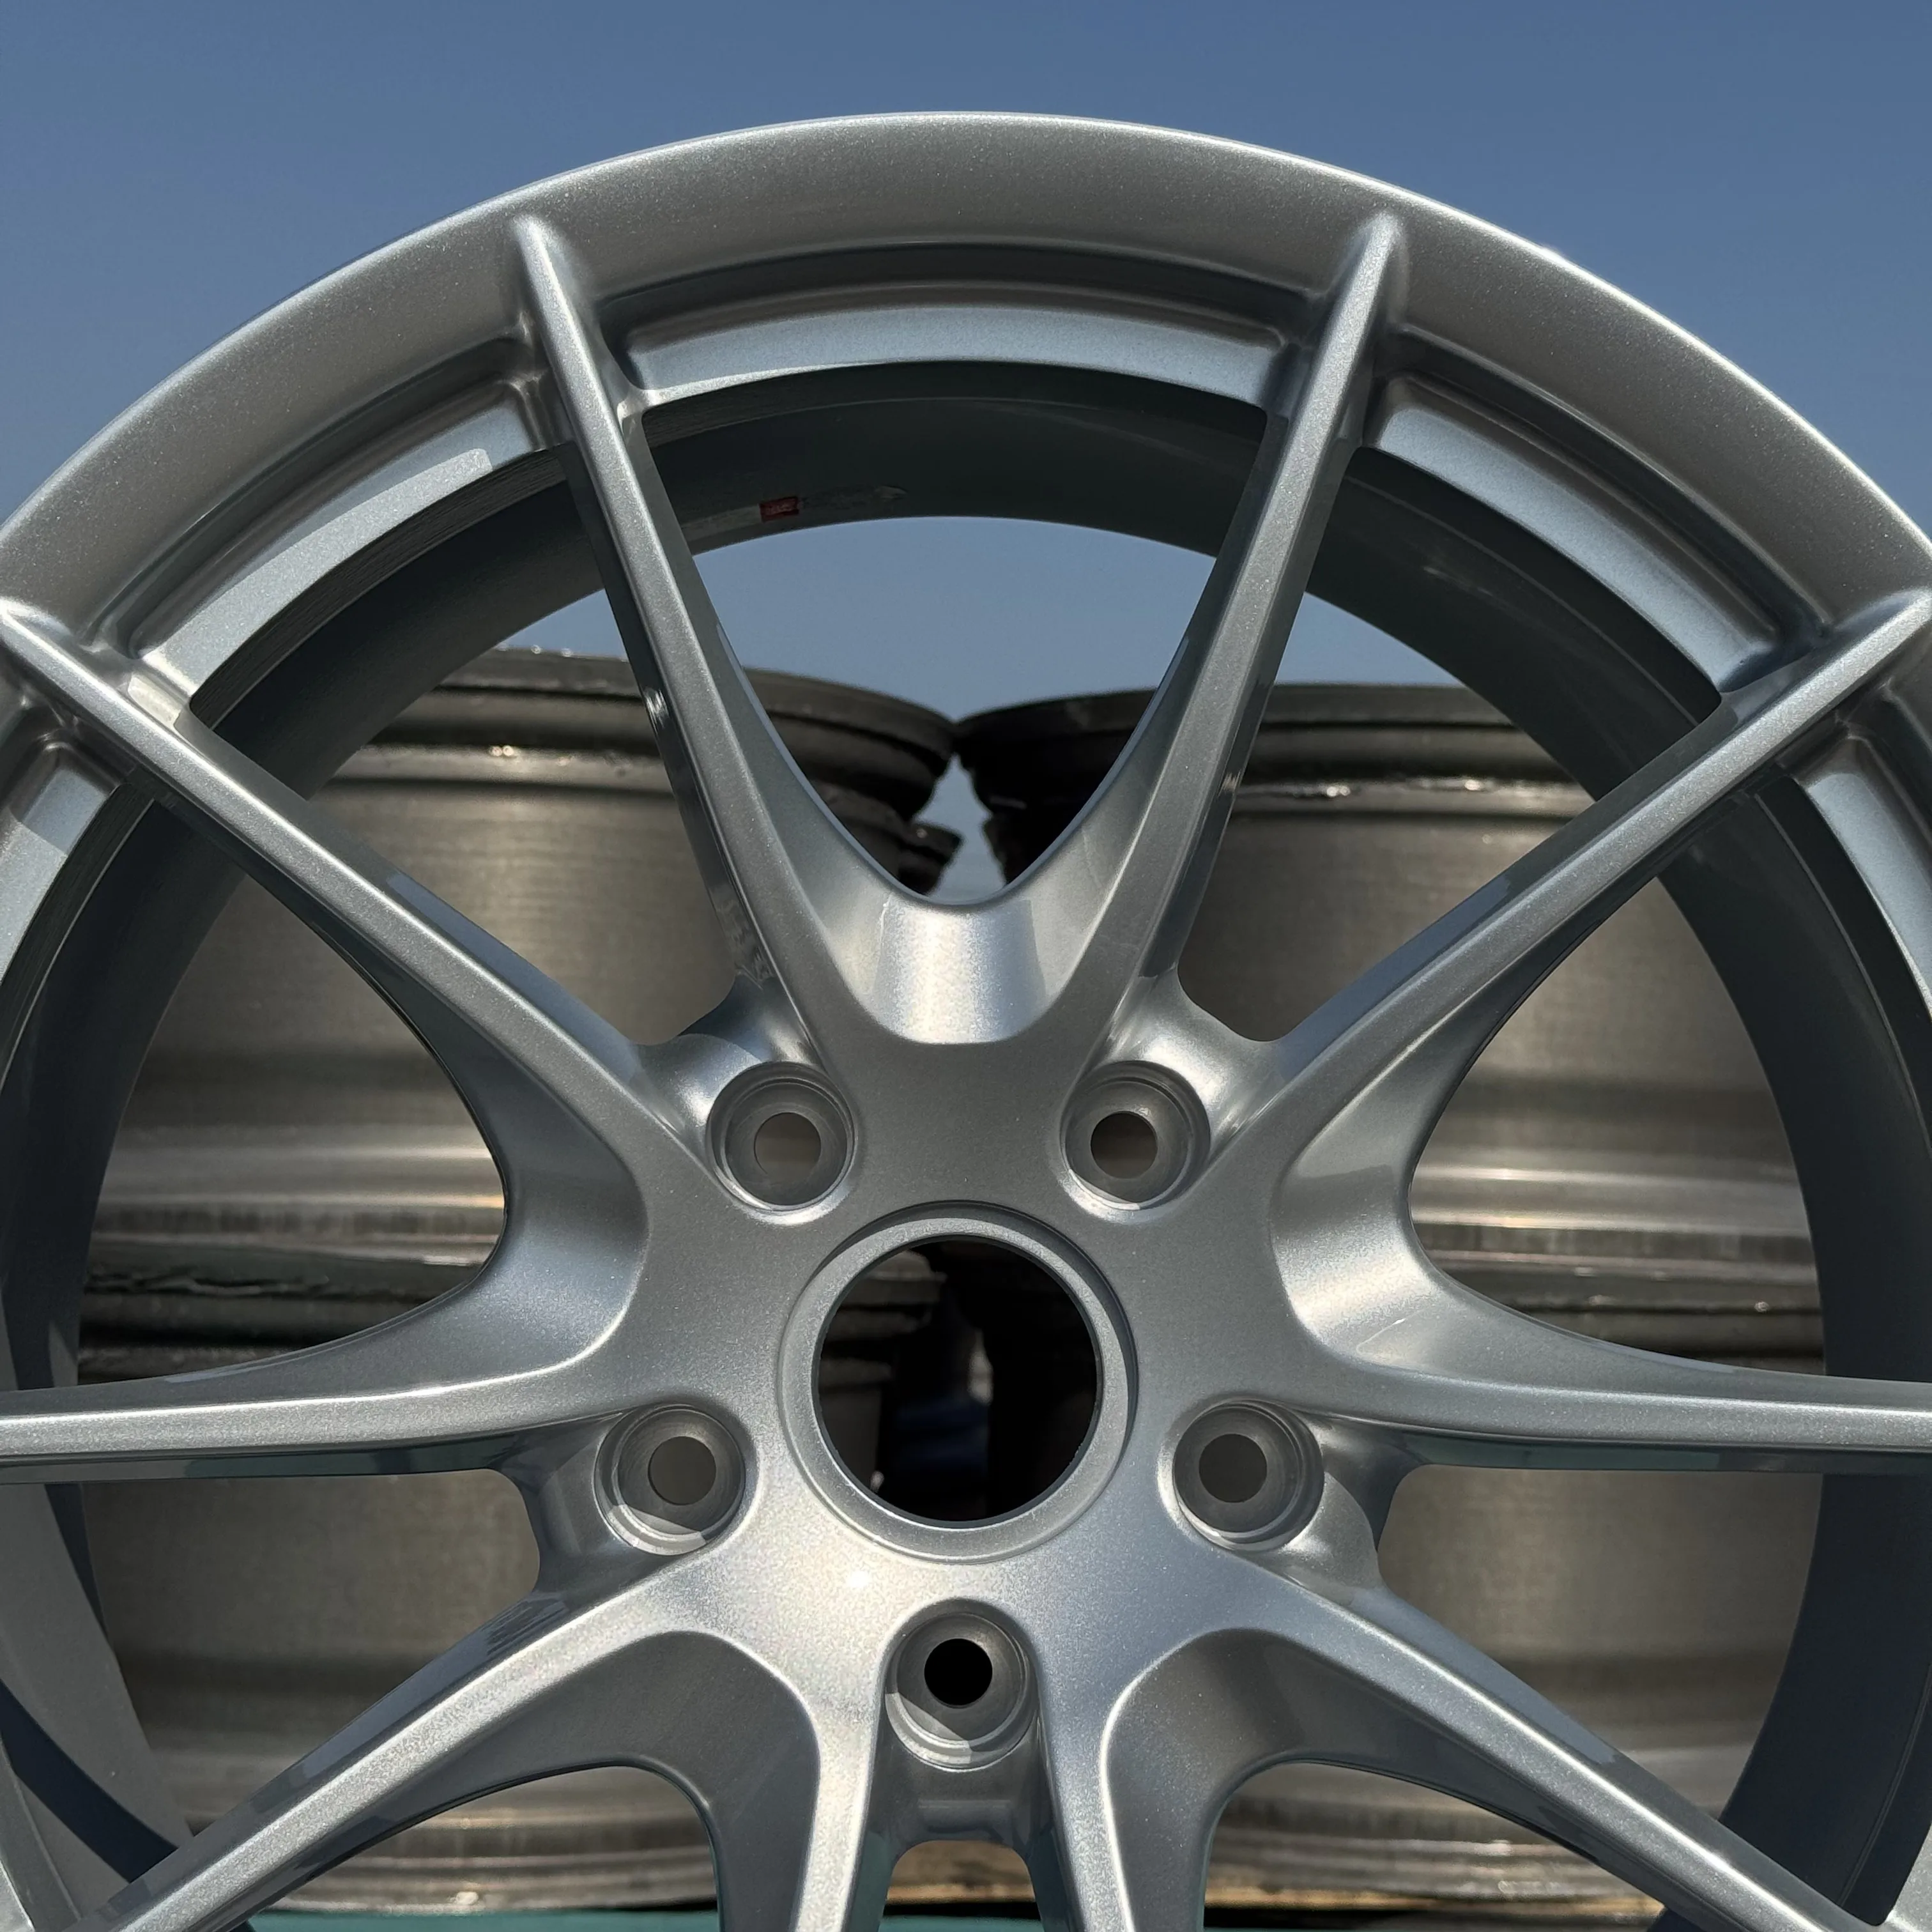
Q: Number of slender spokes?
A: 10